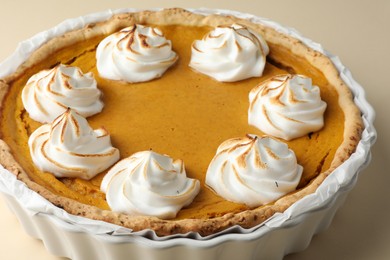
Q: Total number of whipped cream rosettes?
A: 7